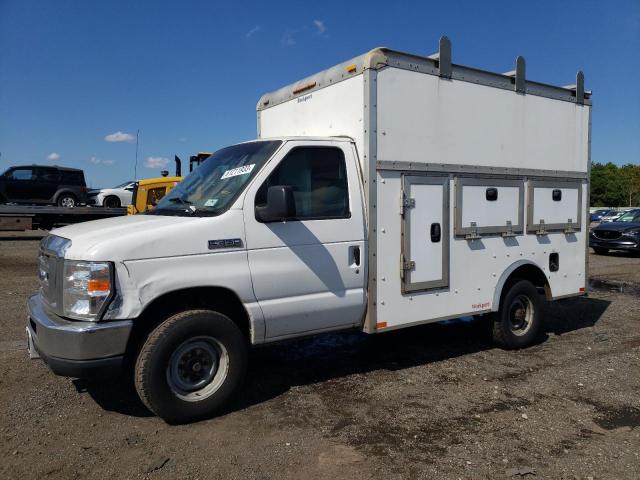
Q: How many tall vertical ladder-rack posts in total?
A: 3